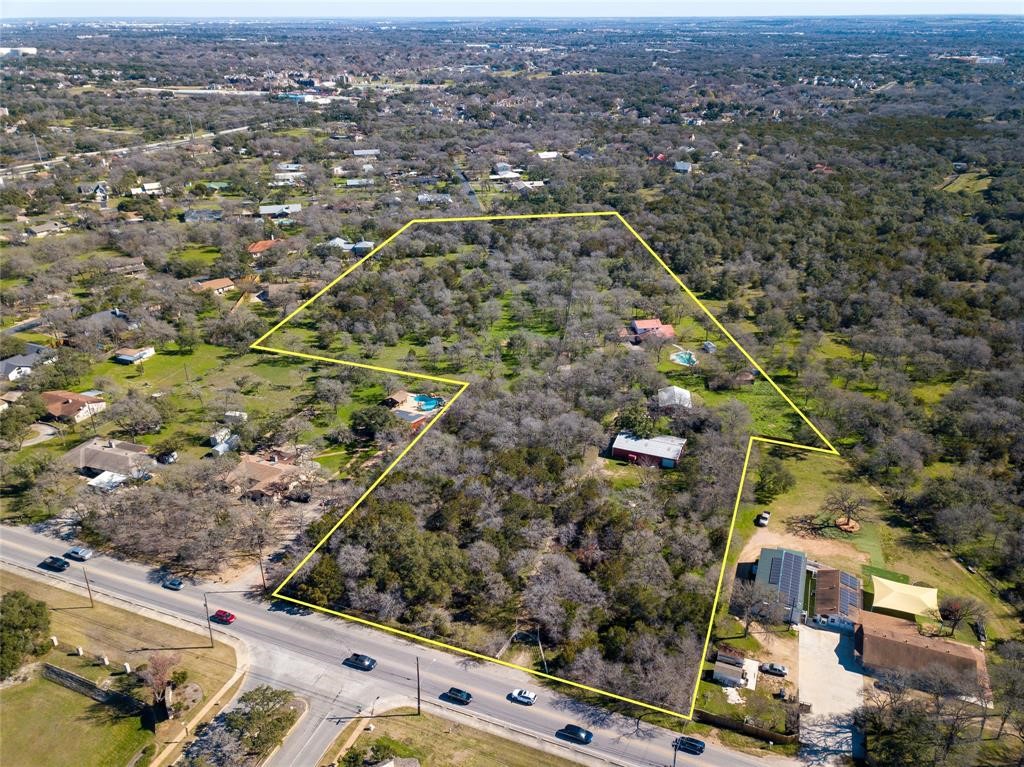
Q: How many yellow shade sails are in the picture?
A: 1